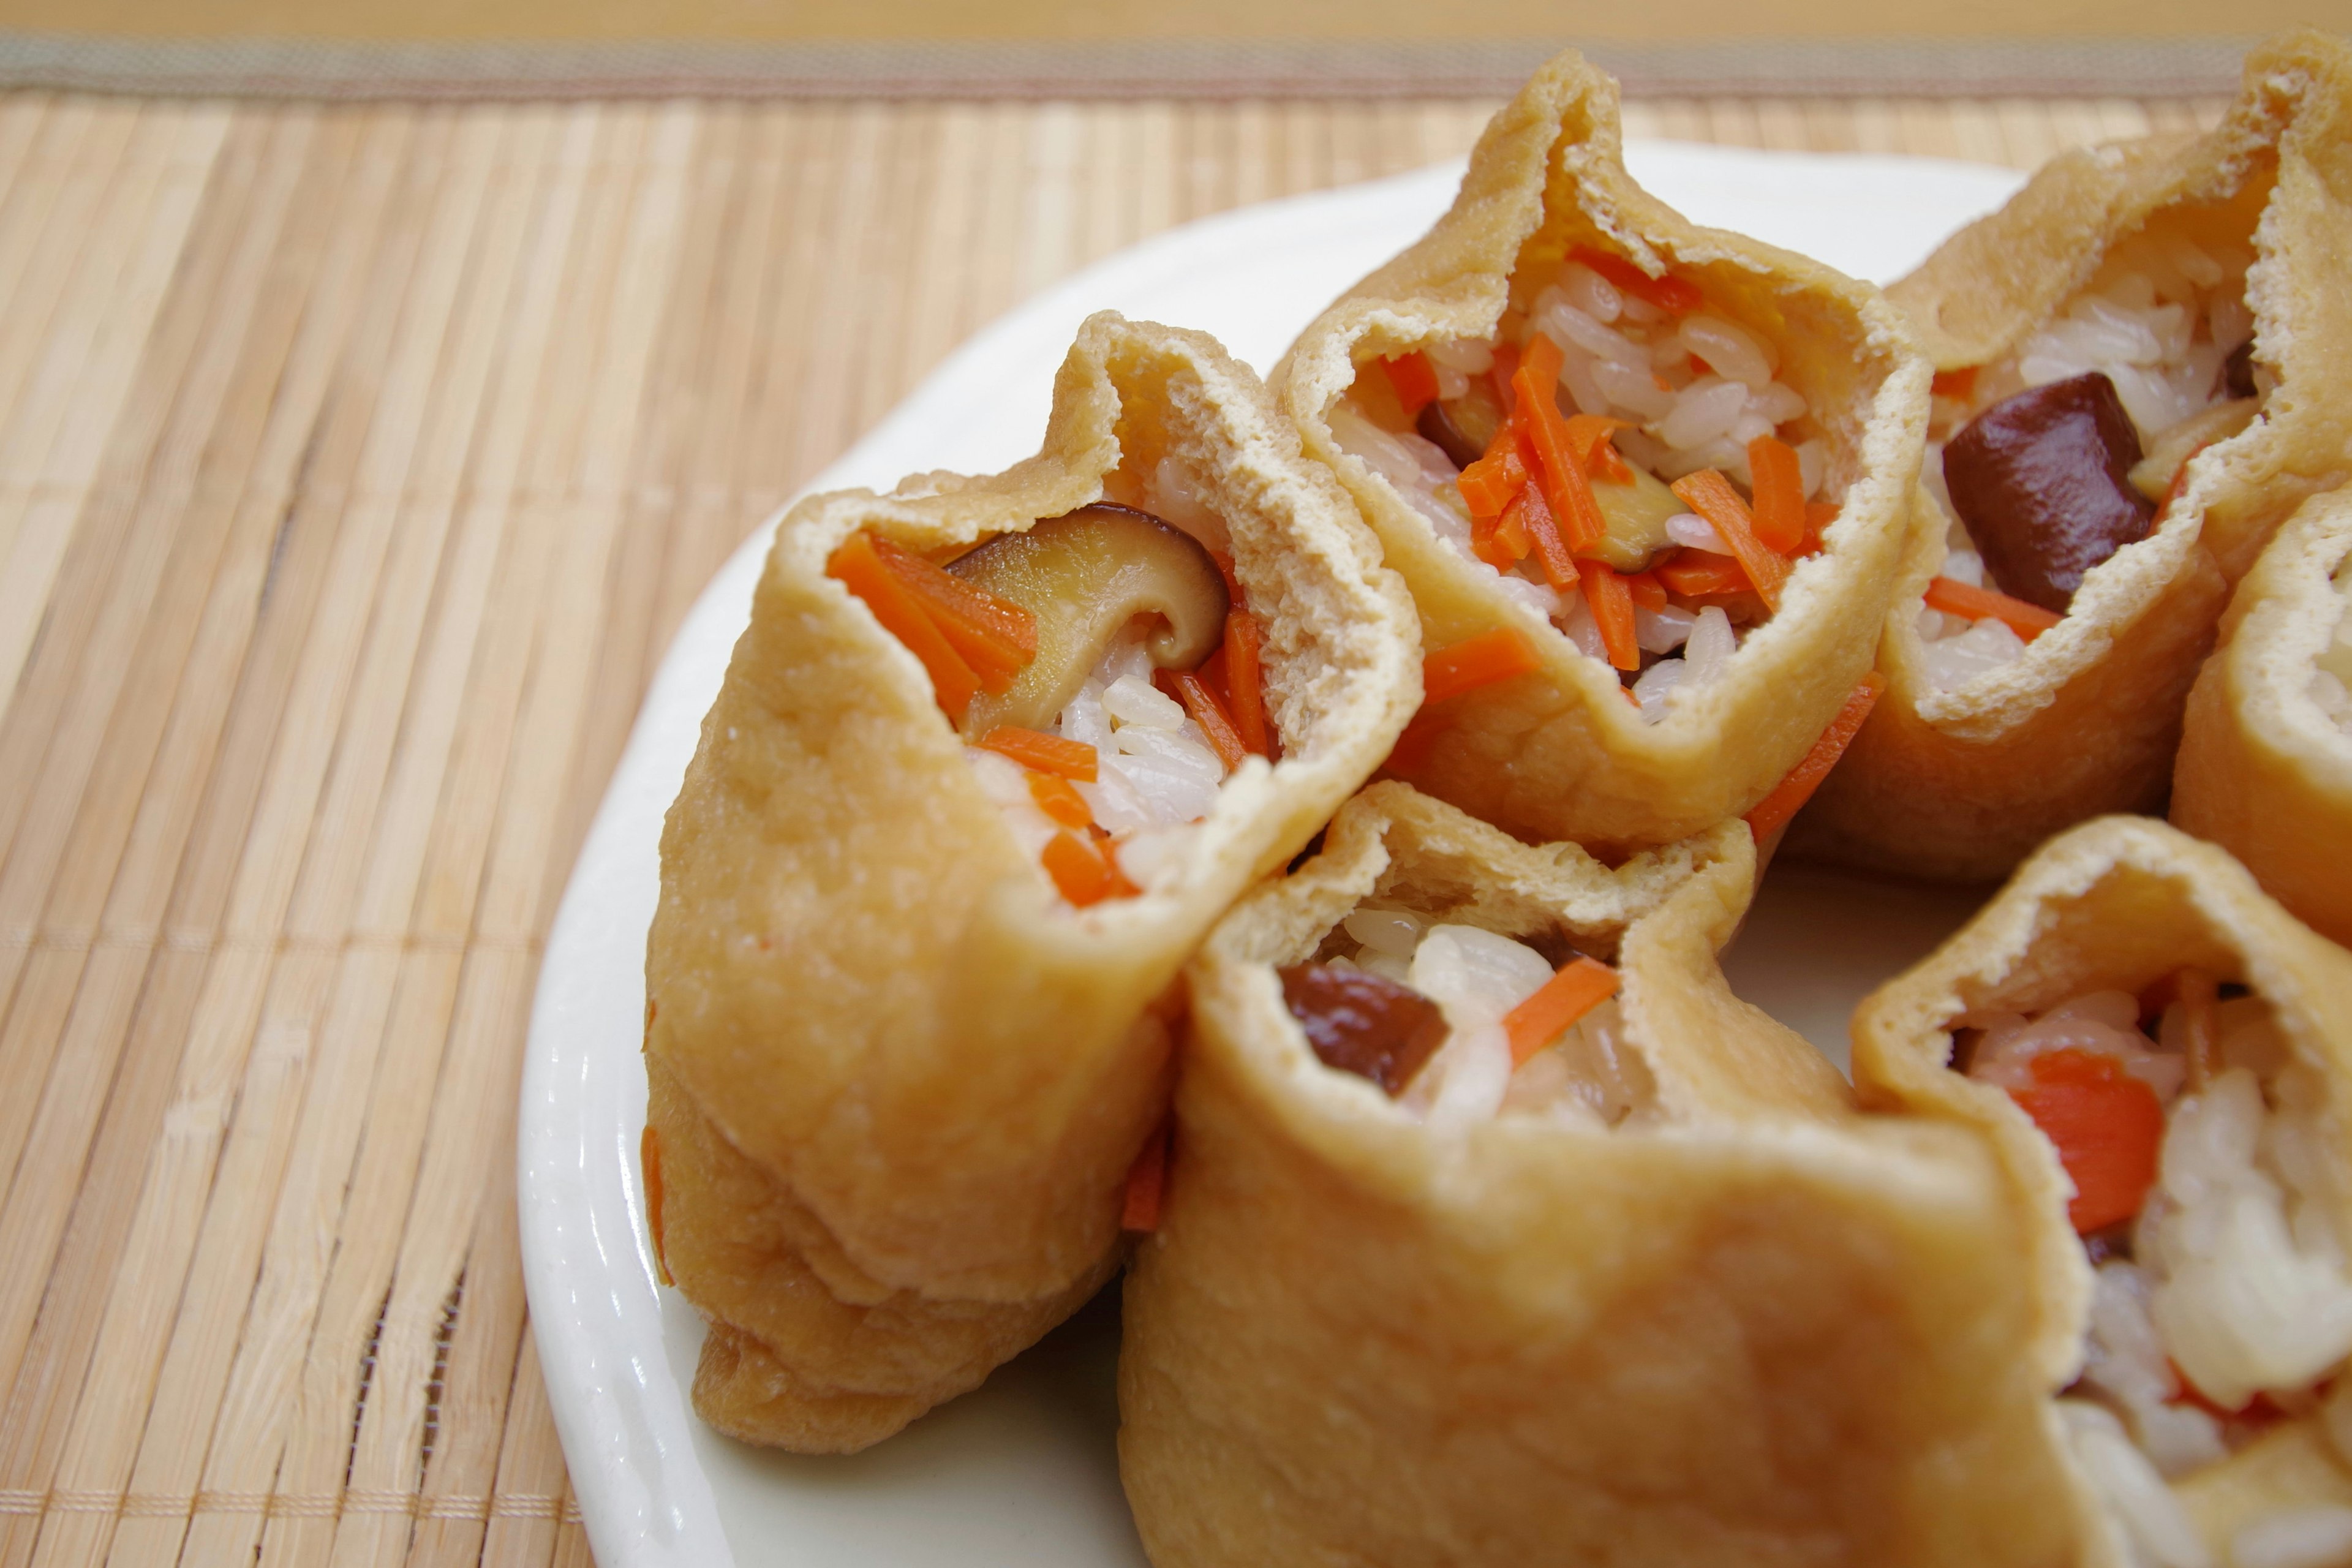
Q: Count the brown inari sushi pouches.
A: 6